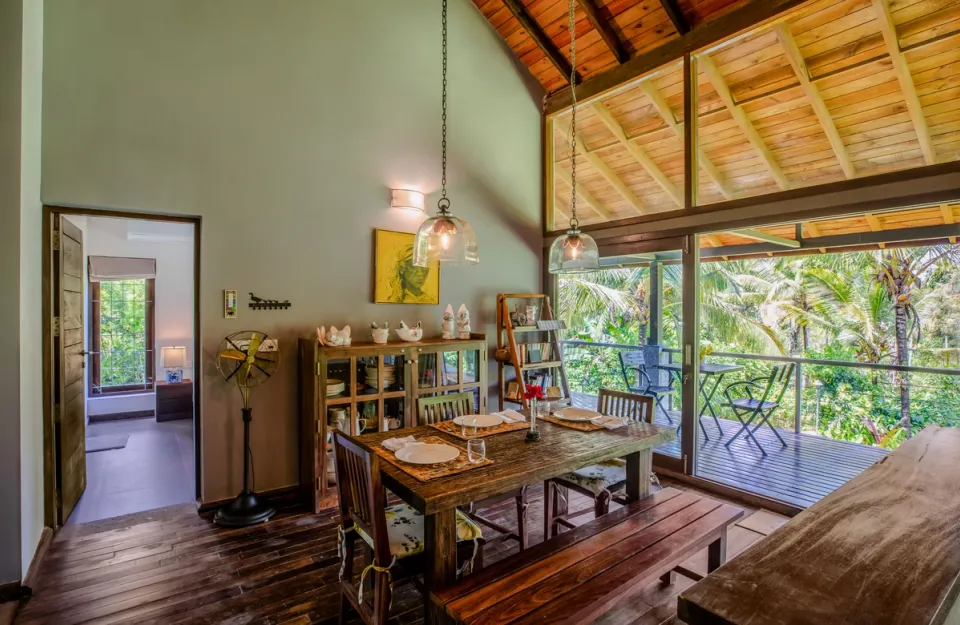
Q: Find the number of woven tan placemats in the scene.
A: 3